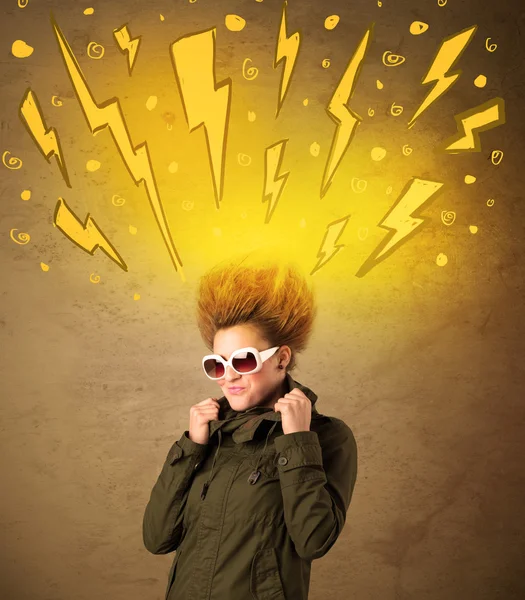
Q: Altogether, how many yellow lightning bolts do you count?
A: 12